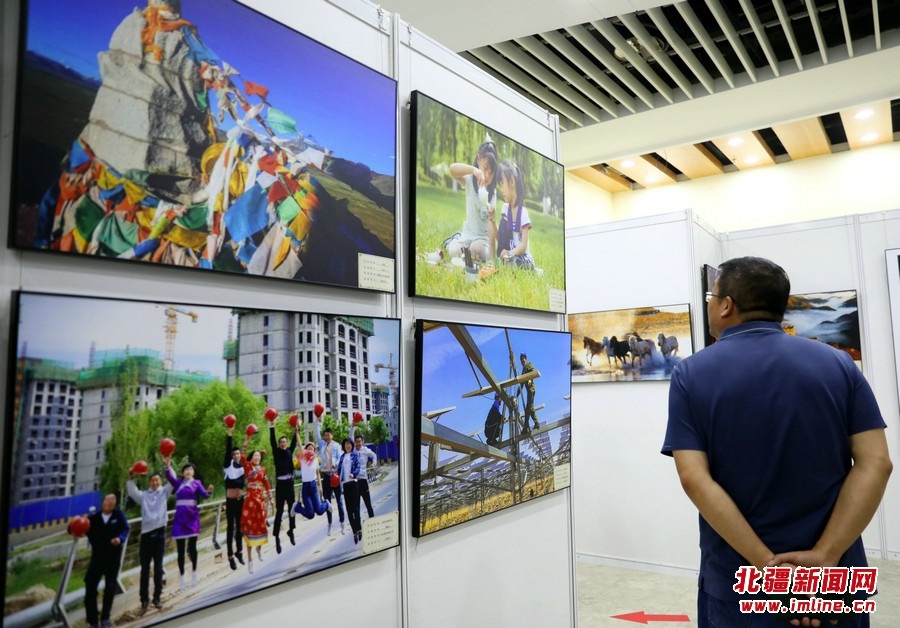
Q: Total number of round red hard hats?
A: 10